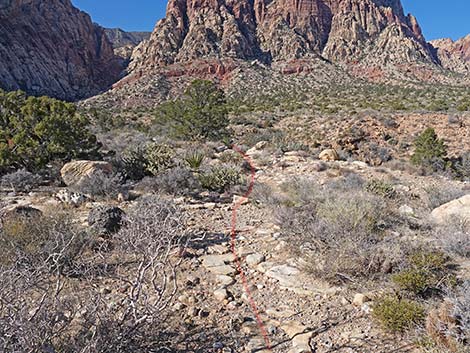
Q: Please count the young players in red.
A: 0